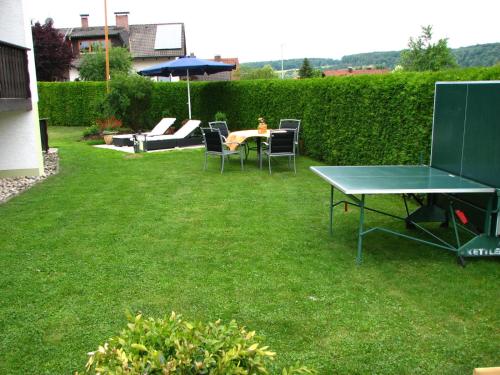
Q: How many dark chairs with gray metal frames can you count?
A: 4